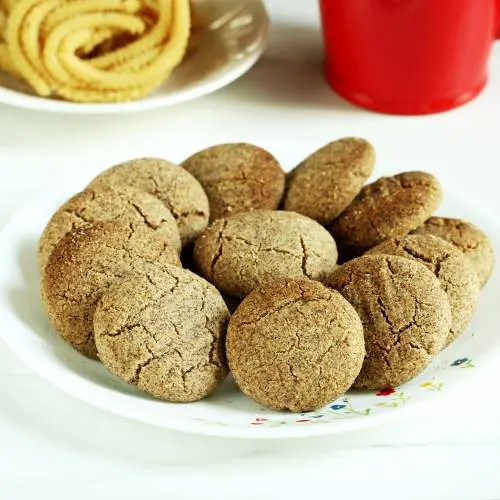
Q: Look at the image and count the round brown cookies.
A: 12